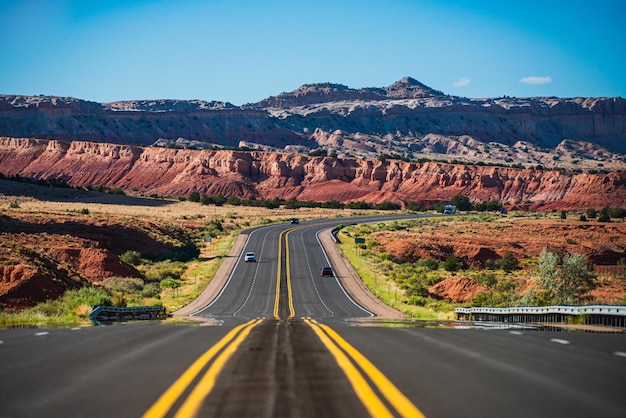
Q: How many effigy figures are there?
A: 0